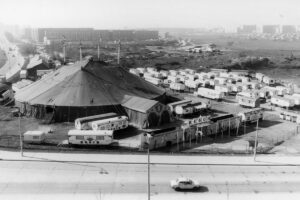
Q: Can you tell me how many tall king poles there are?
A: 4